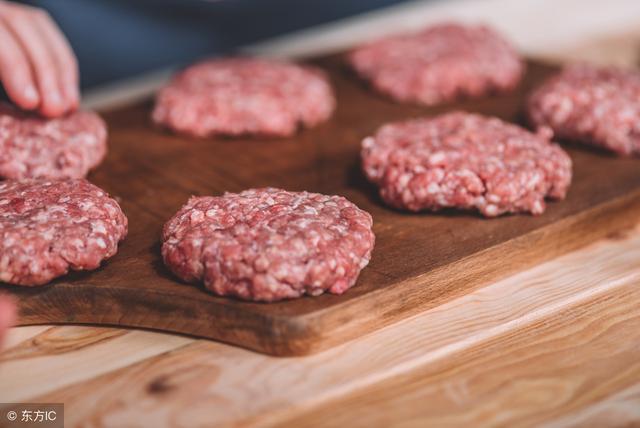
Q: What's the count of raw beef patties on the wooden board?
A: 7